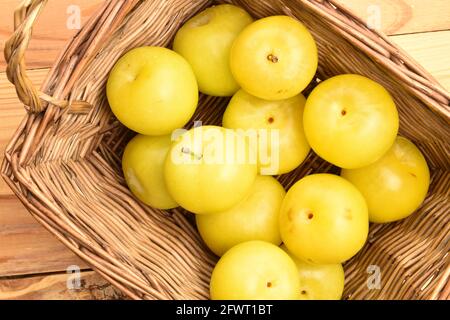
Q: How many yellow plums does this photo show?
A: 12